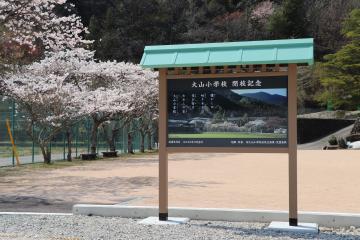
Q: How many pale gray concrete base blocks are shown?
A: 2